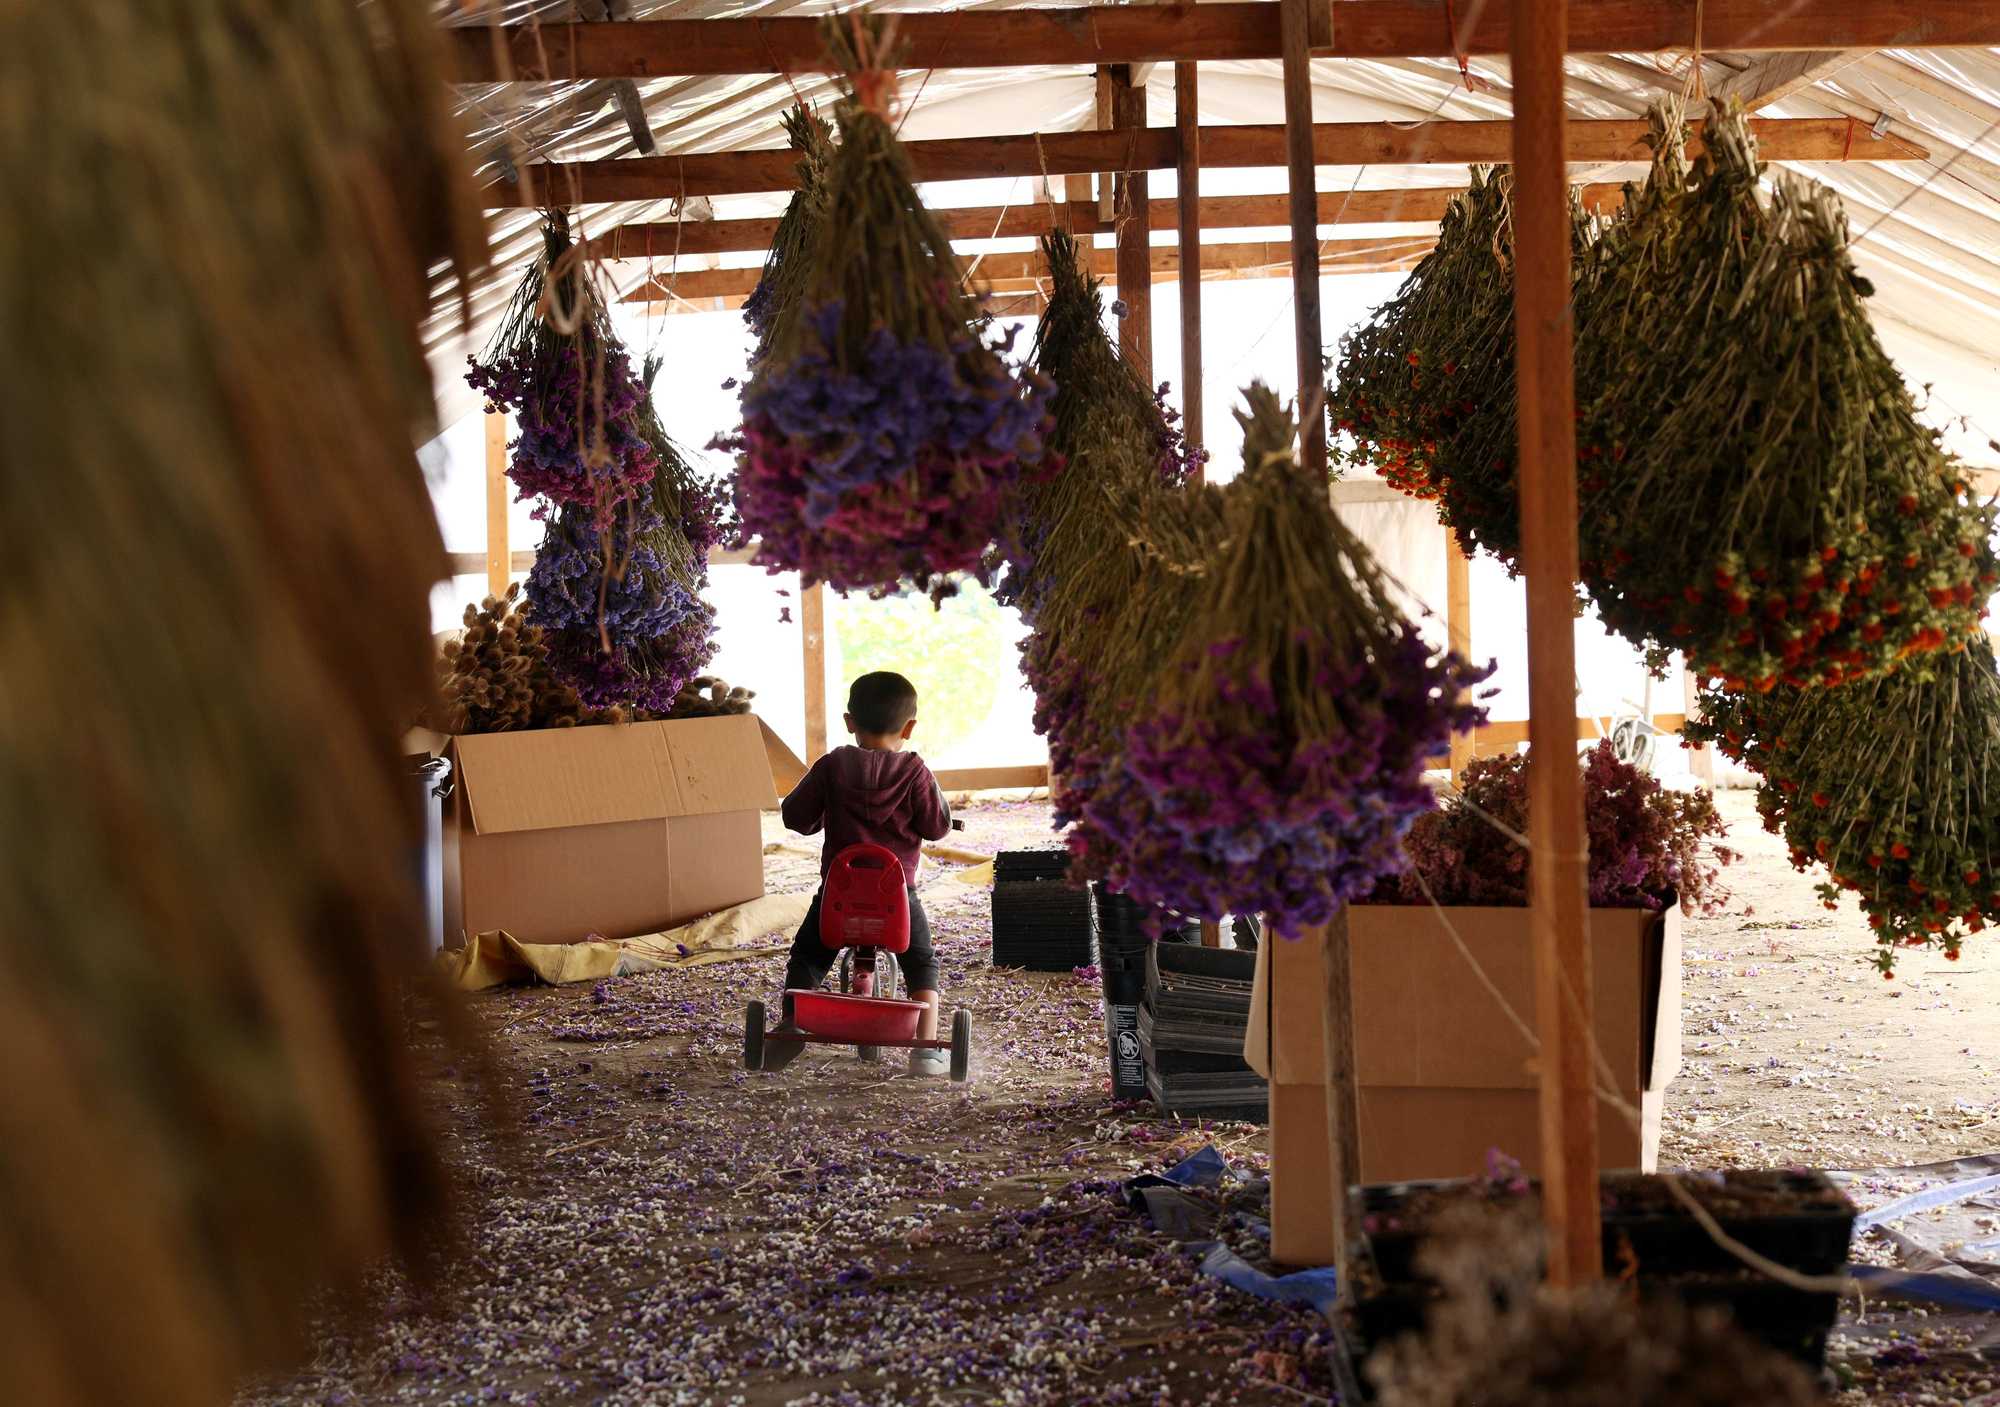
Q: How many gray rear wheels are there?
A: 2